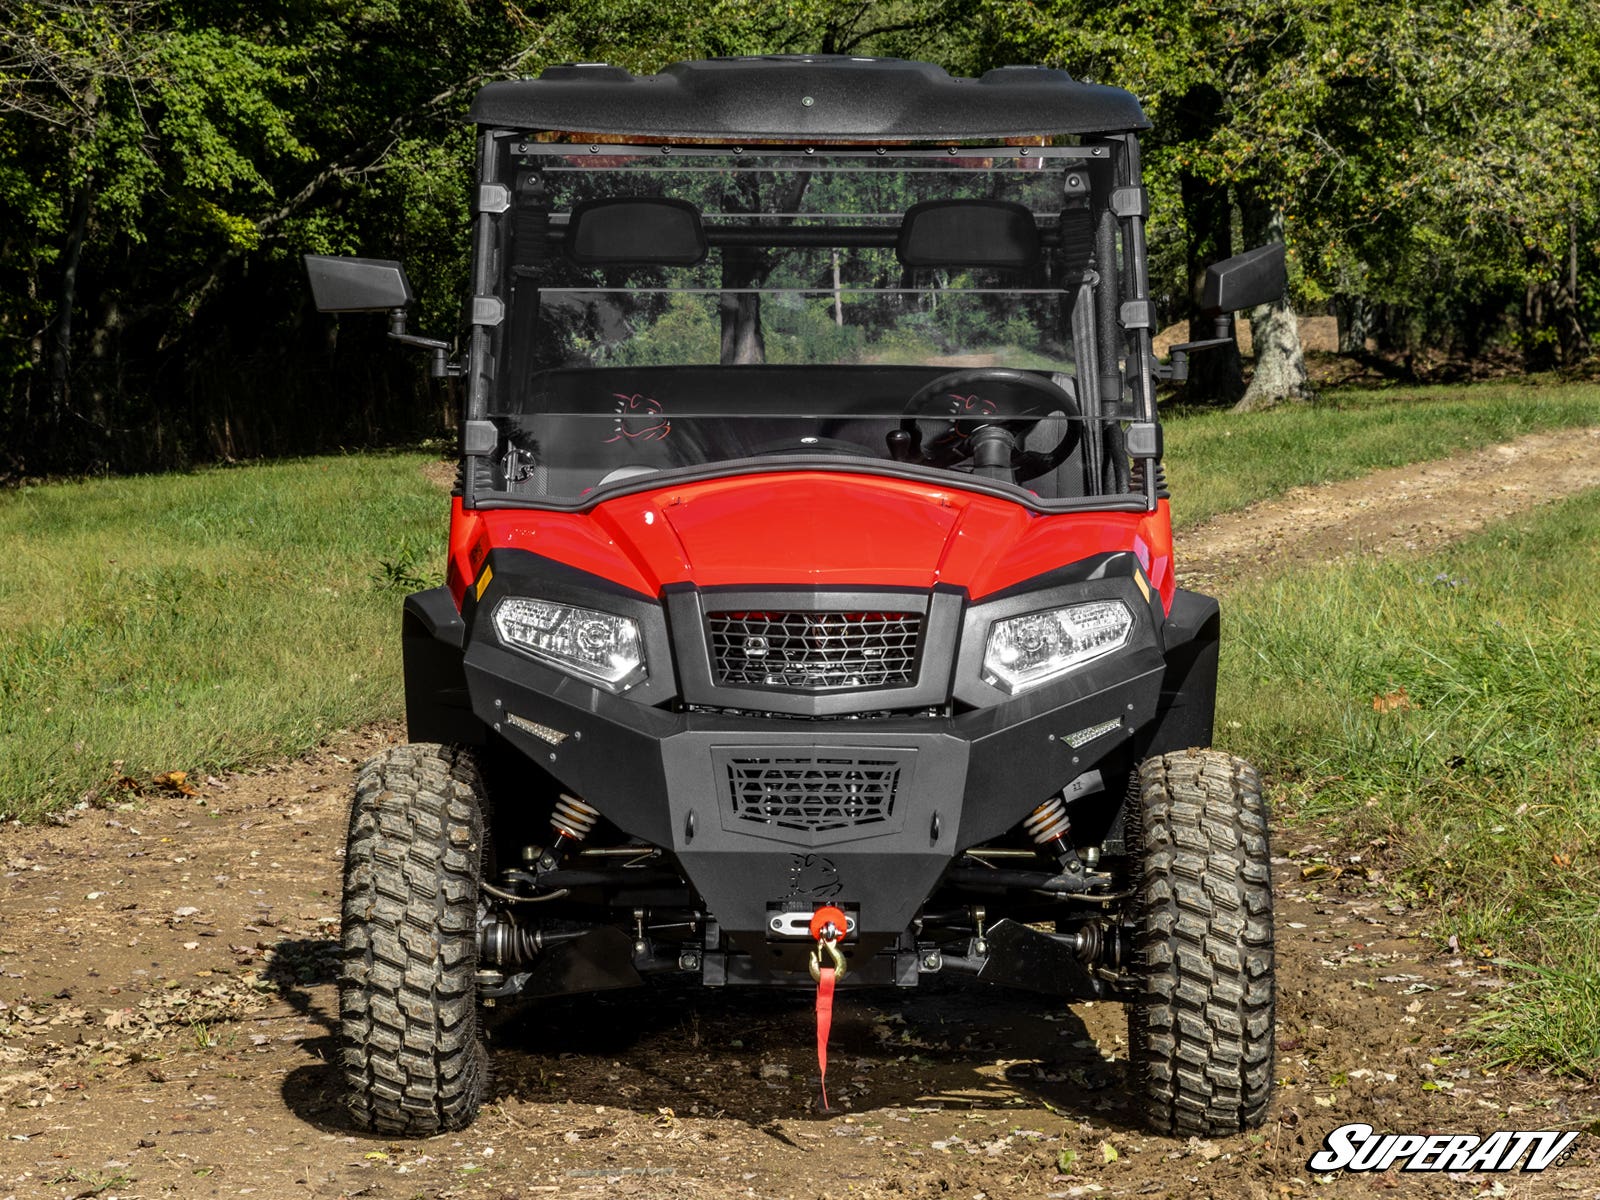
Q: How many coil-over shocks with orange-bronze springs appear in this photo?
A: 2